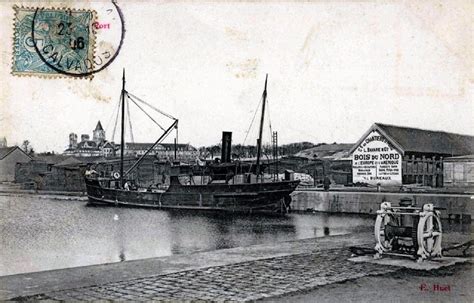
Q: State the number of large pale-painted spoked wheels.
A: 2